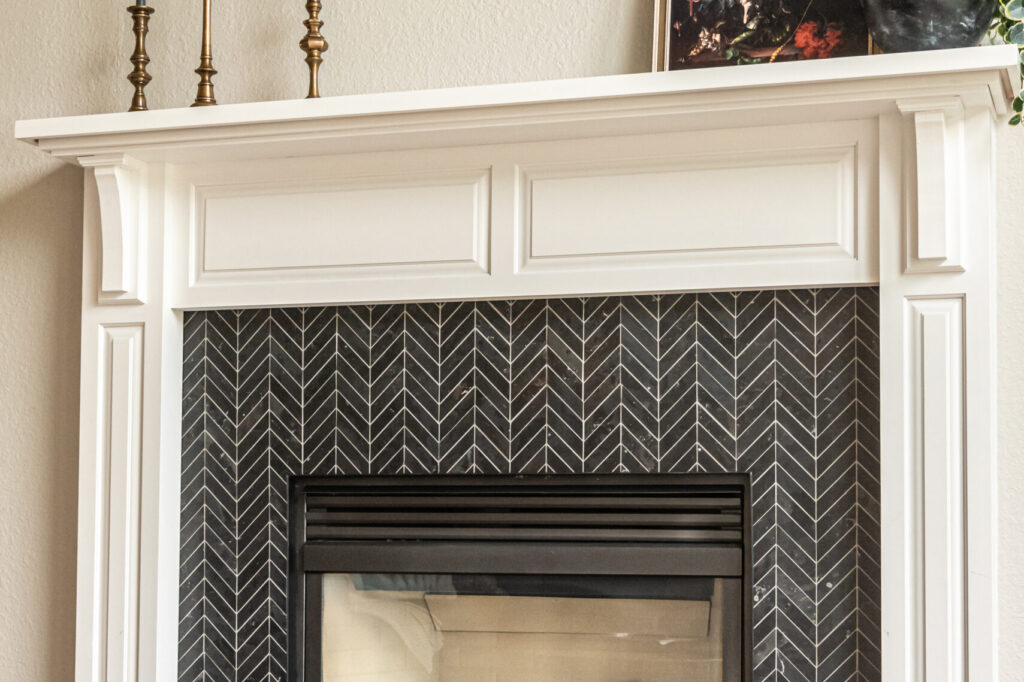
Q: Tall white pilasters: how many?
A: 2